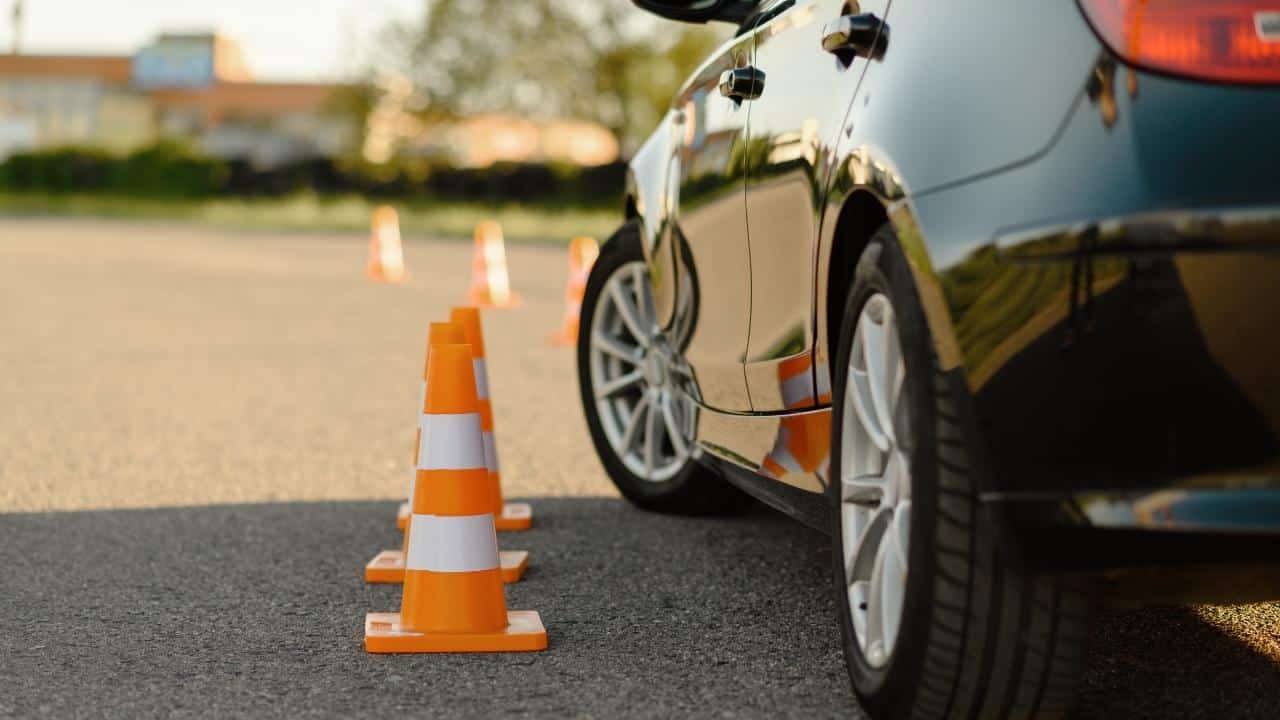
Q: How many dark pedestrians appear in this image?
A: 0